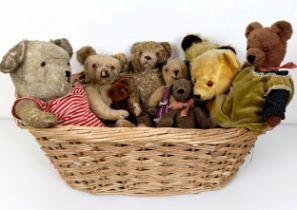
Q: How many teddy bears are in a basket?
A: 9